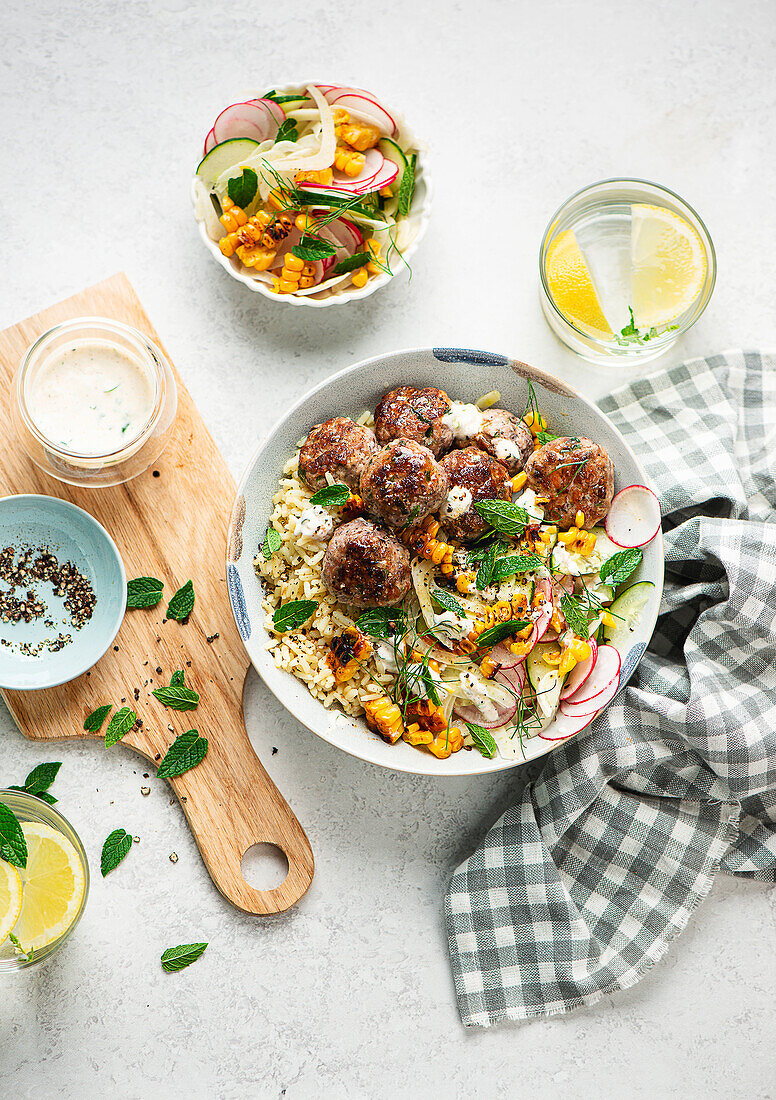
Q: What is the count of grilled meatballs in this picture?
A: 7